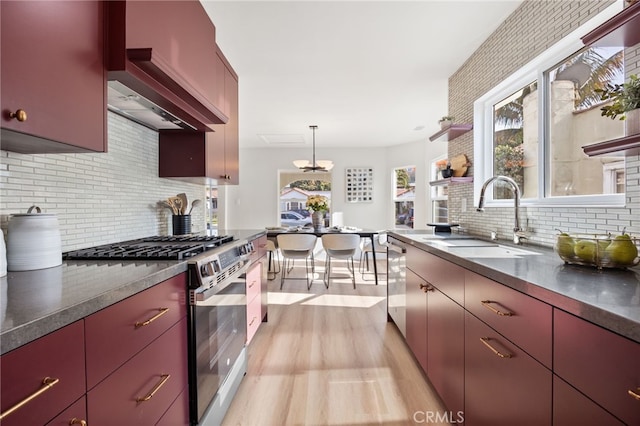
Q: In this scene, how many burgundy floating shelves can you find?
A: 4